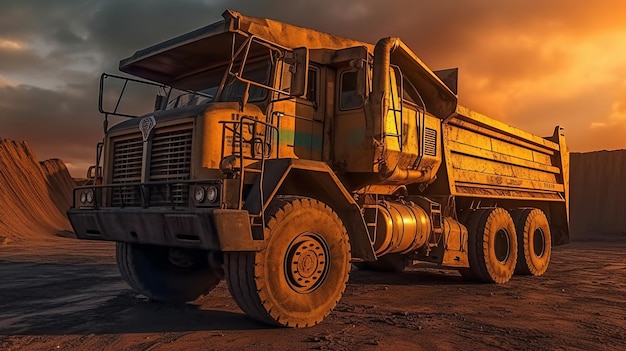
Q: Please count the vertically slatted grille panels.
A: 2